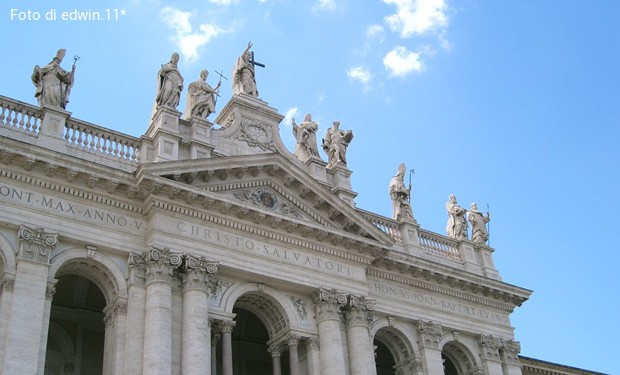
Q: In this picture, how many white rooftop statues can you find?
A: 9